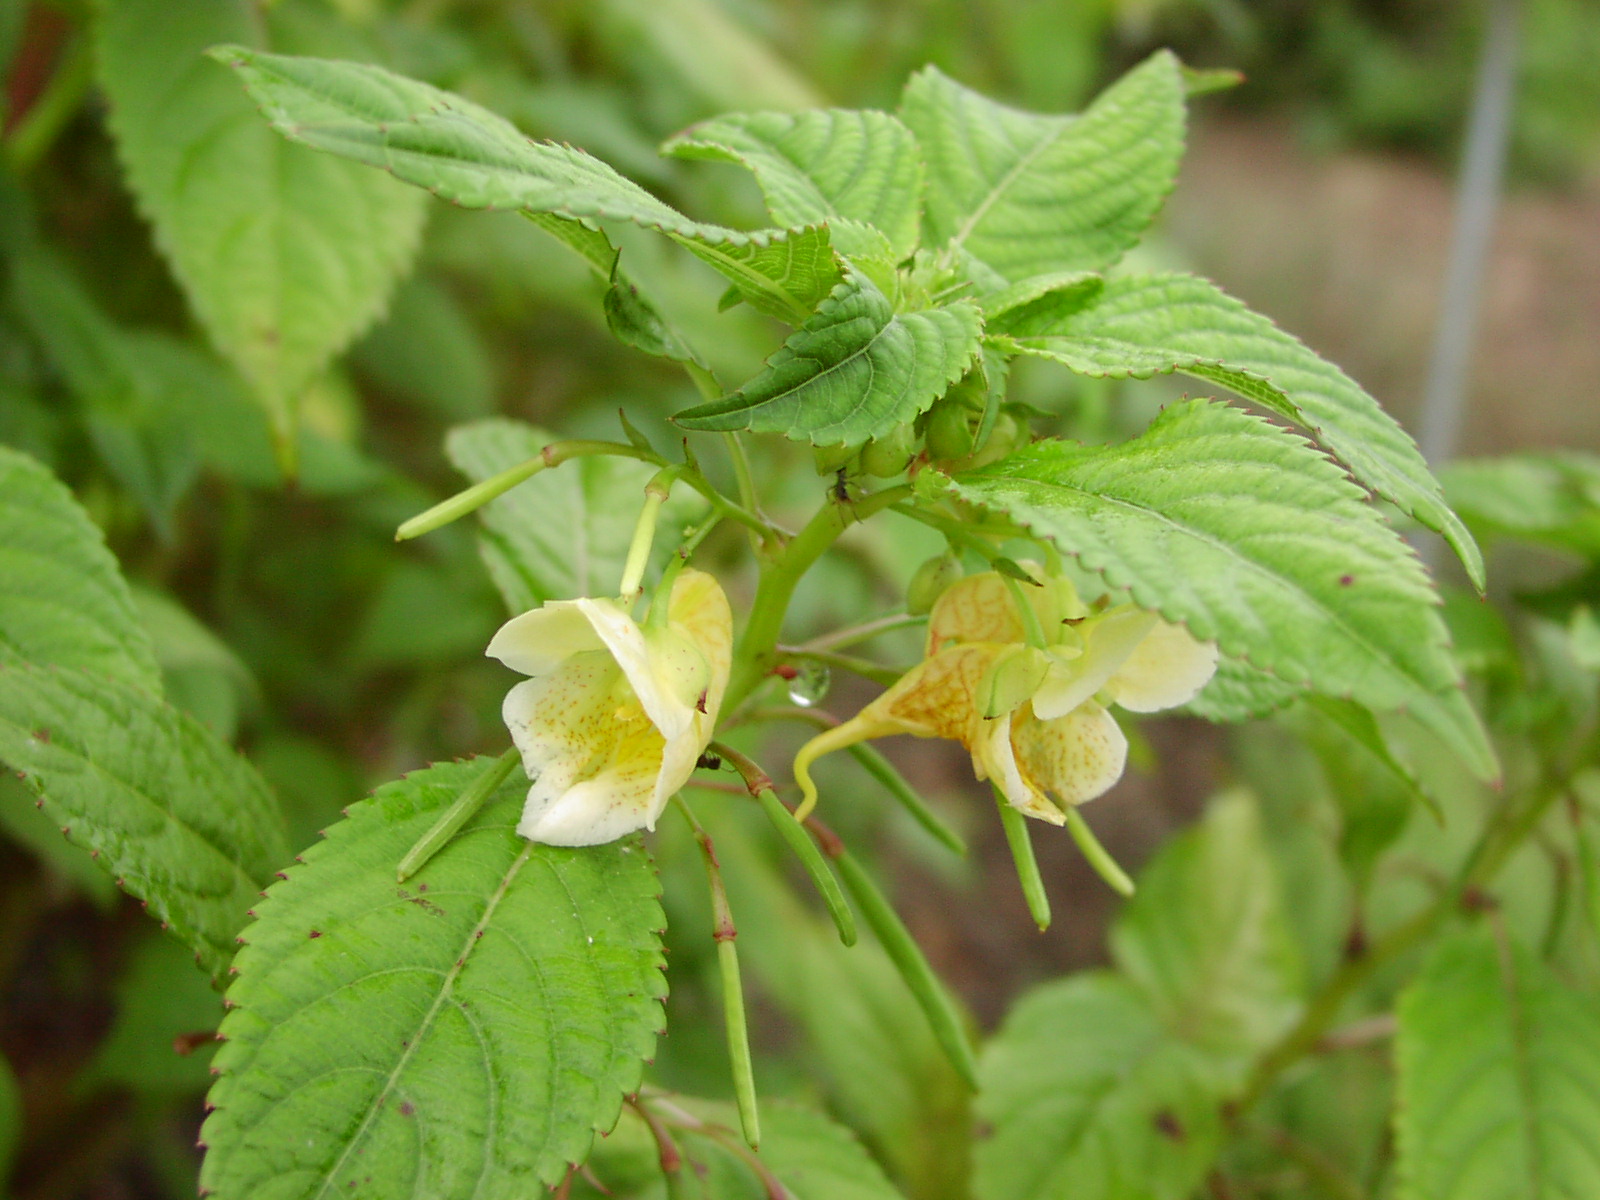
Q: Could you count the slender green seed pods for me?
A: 9